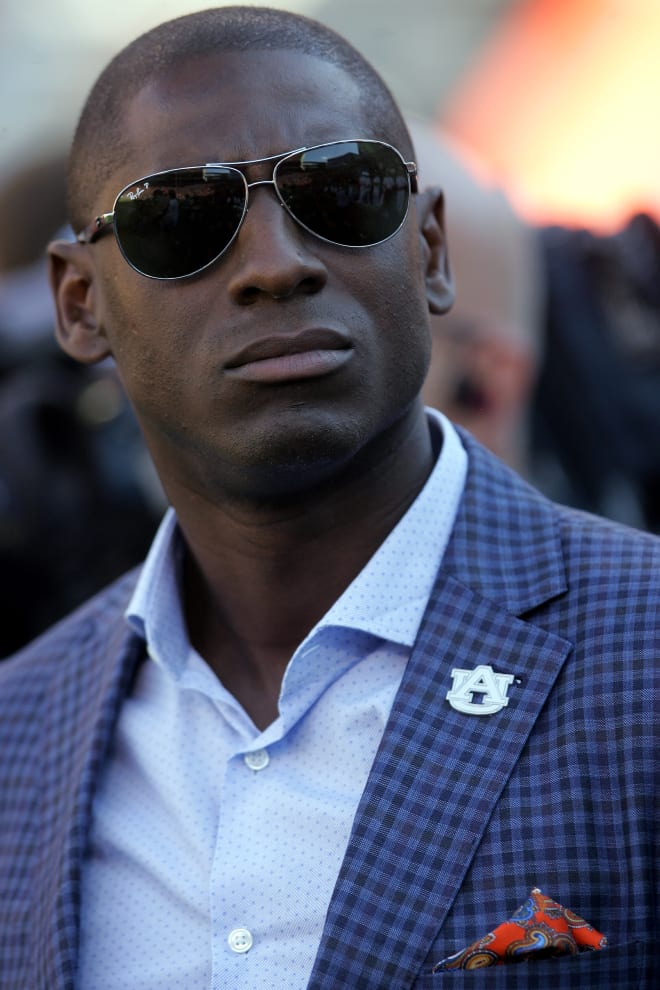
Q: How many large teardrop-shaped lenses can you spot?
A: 2